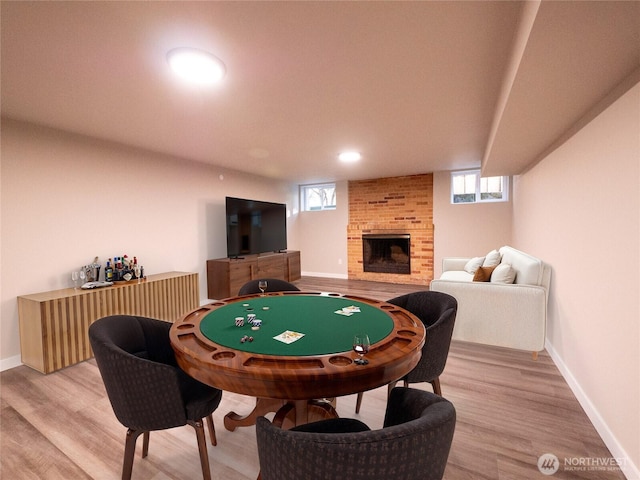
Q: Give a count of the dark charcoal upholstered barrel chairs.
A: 4